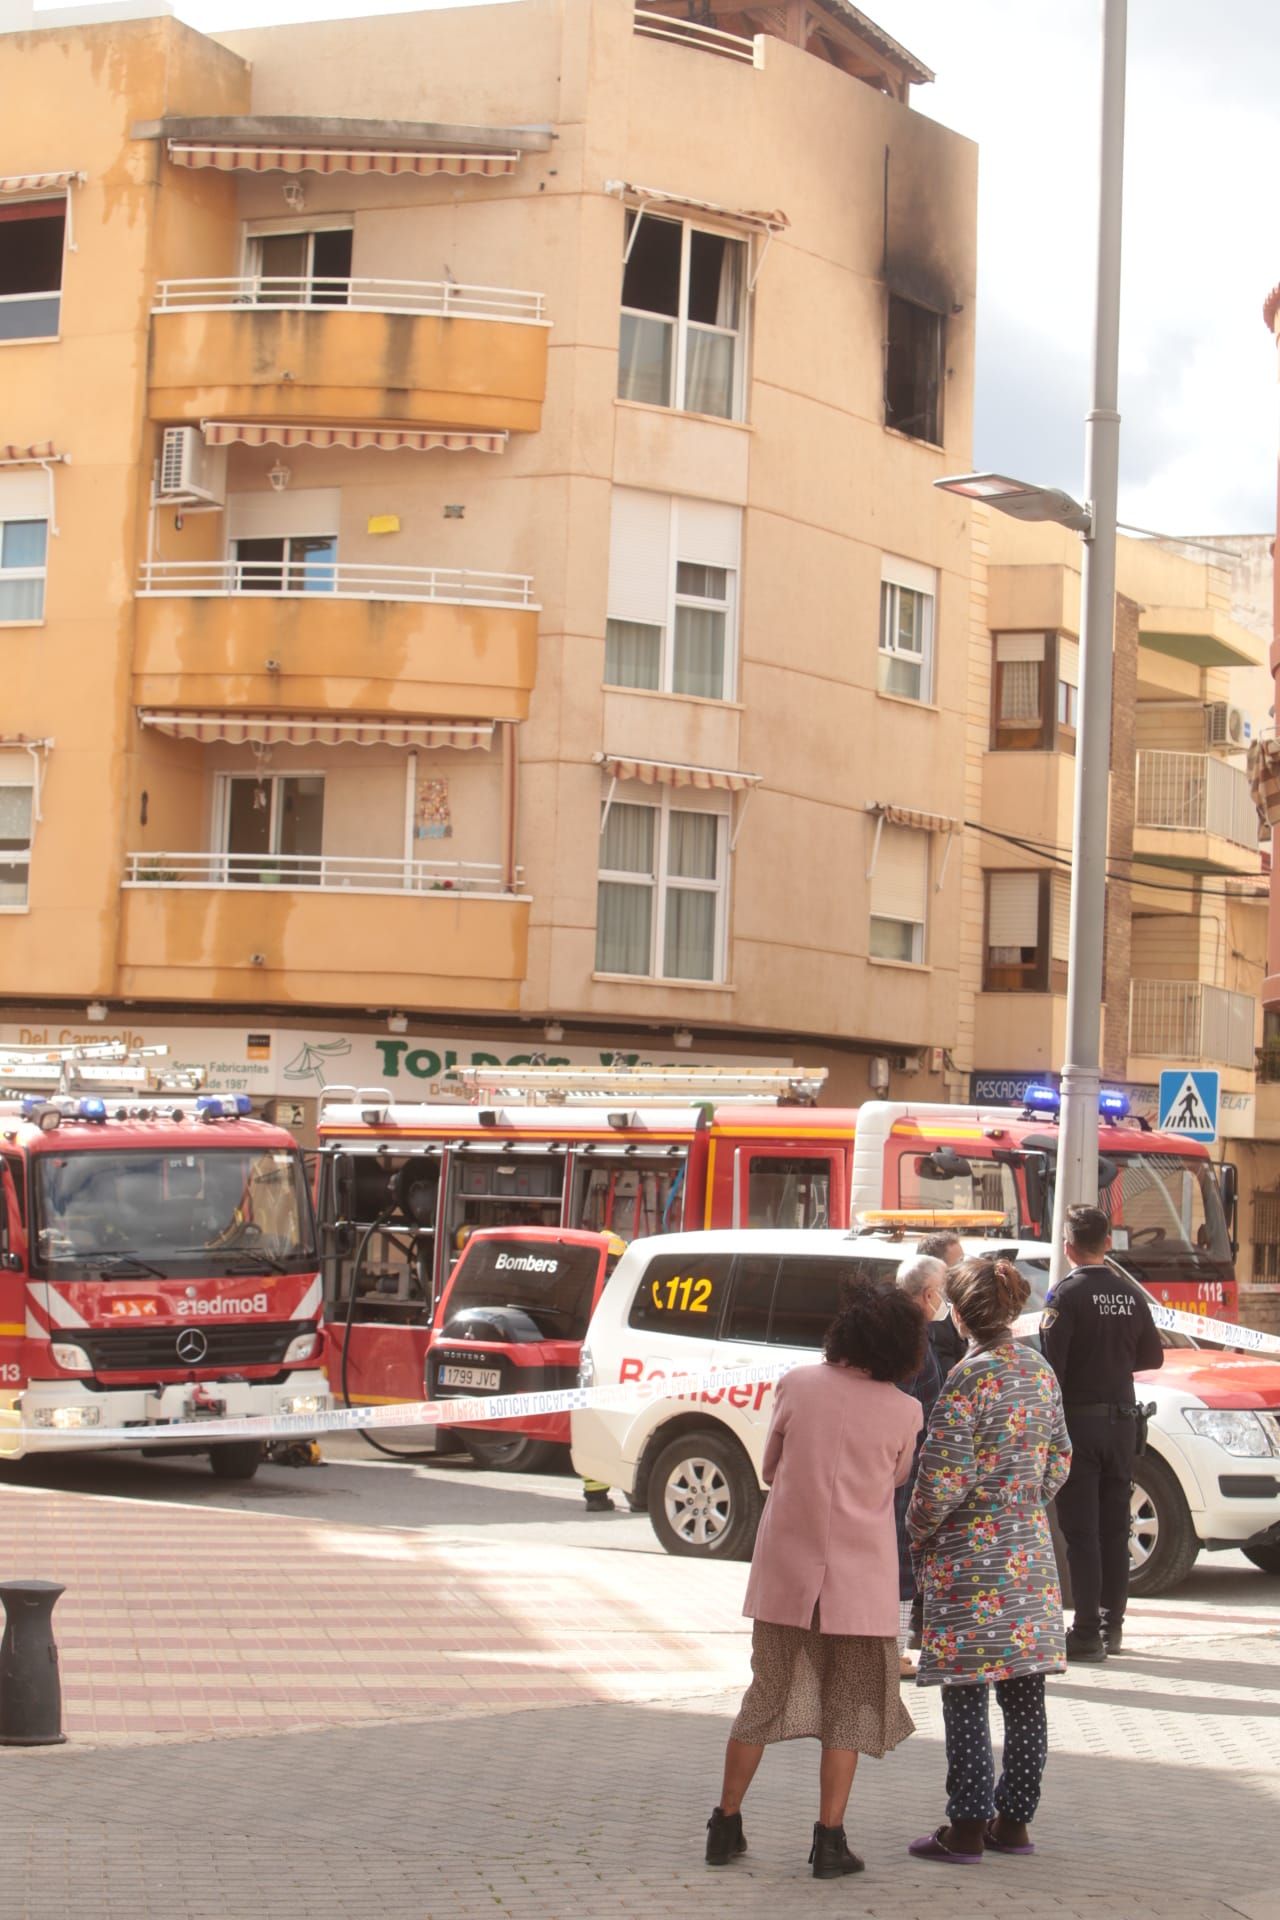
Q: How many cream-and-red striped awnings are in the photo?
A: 9